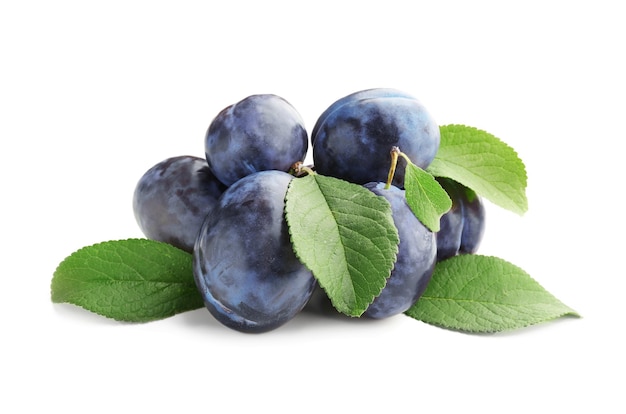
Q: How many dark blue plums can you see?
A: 6